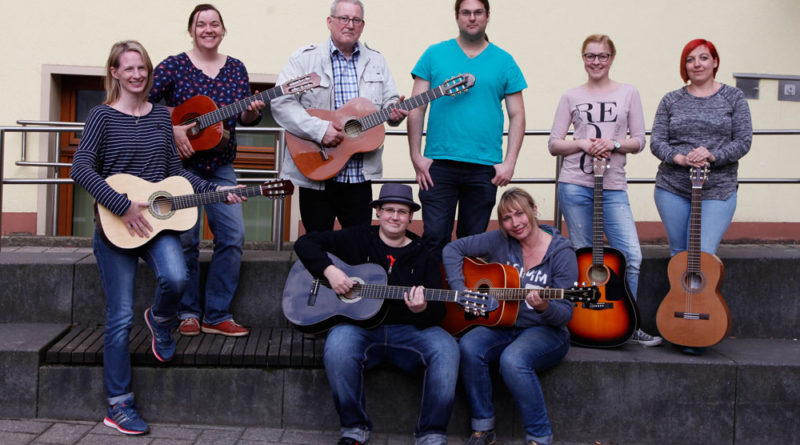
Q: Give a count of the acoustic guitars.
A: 7